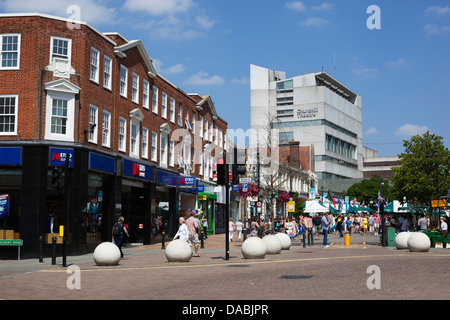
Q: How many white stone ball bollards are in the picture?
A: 7